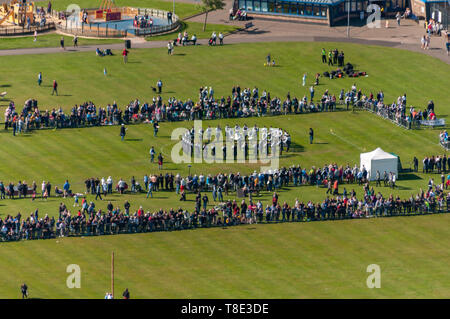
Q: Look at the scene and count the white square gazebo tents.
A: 1